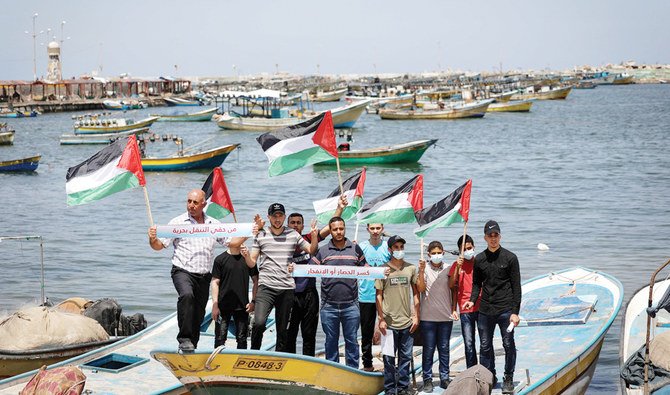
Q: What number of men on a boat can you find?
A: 10